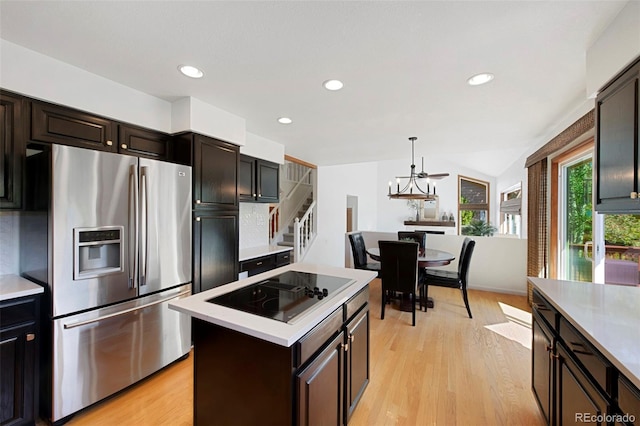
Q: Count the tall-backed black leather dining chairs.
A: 4